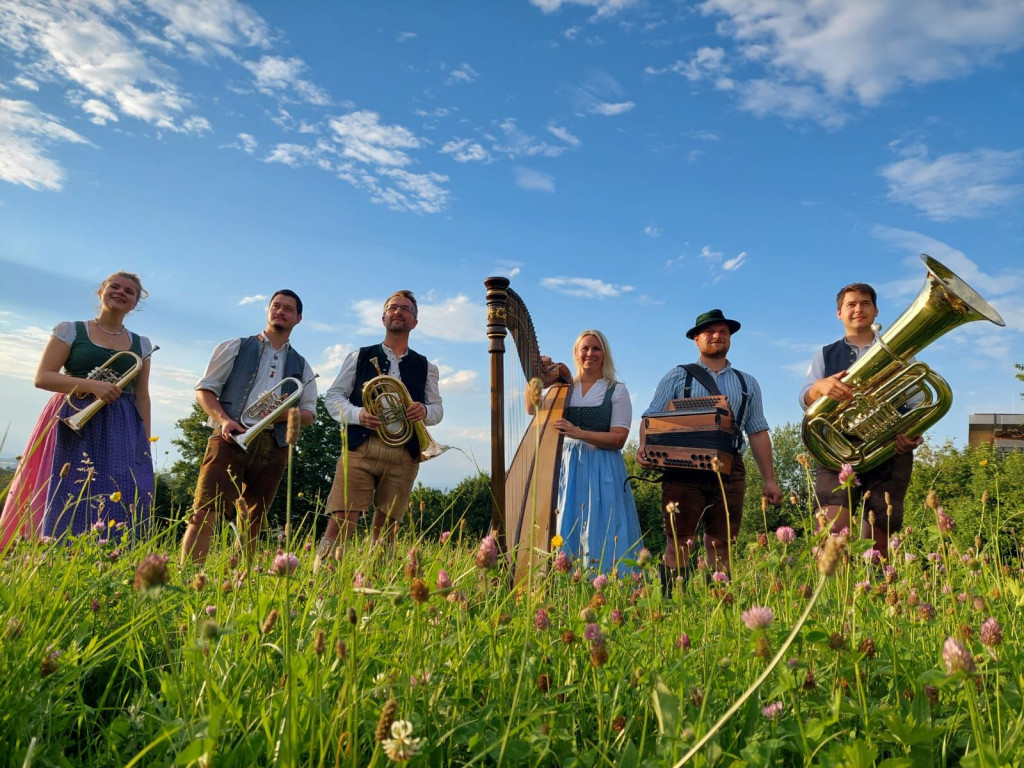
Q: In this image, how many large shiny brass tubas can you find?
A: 1